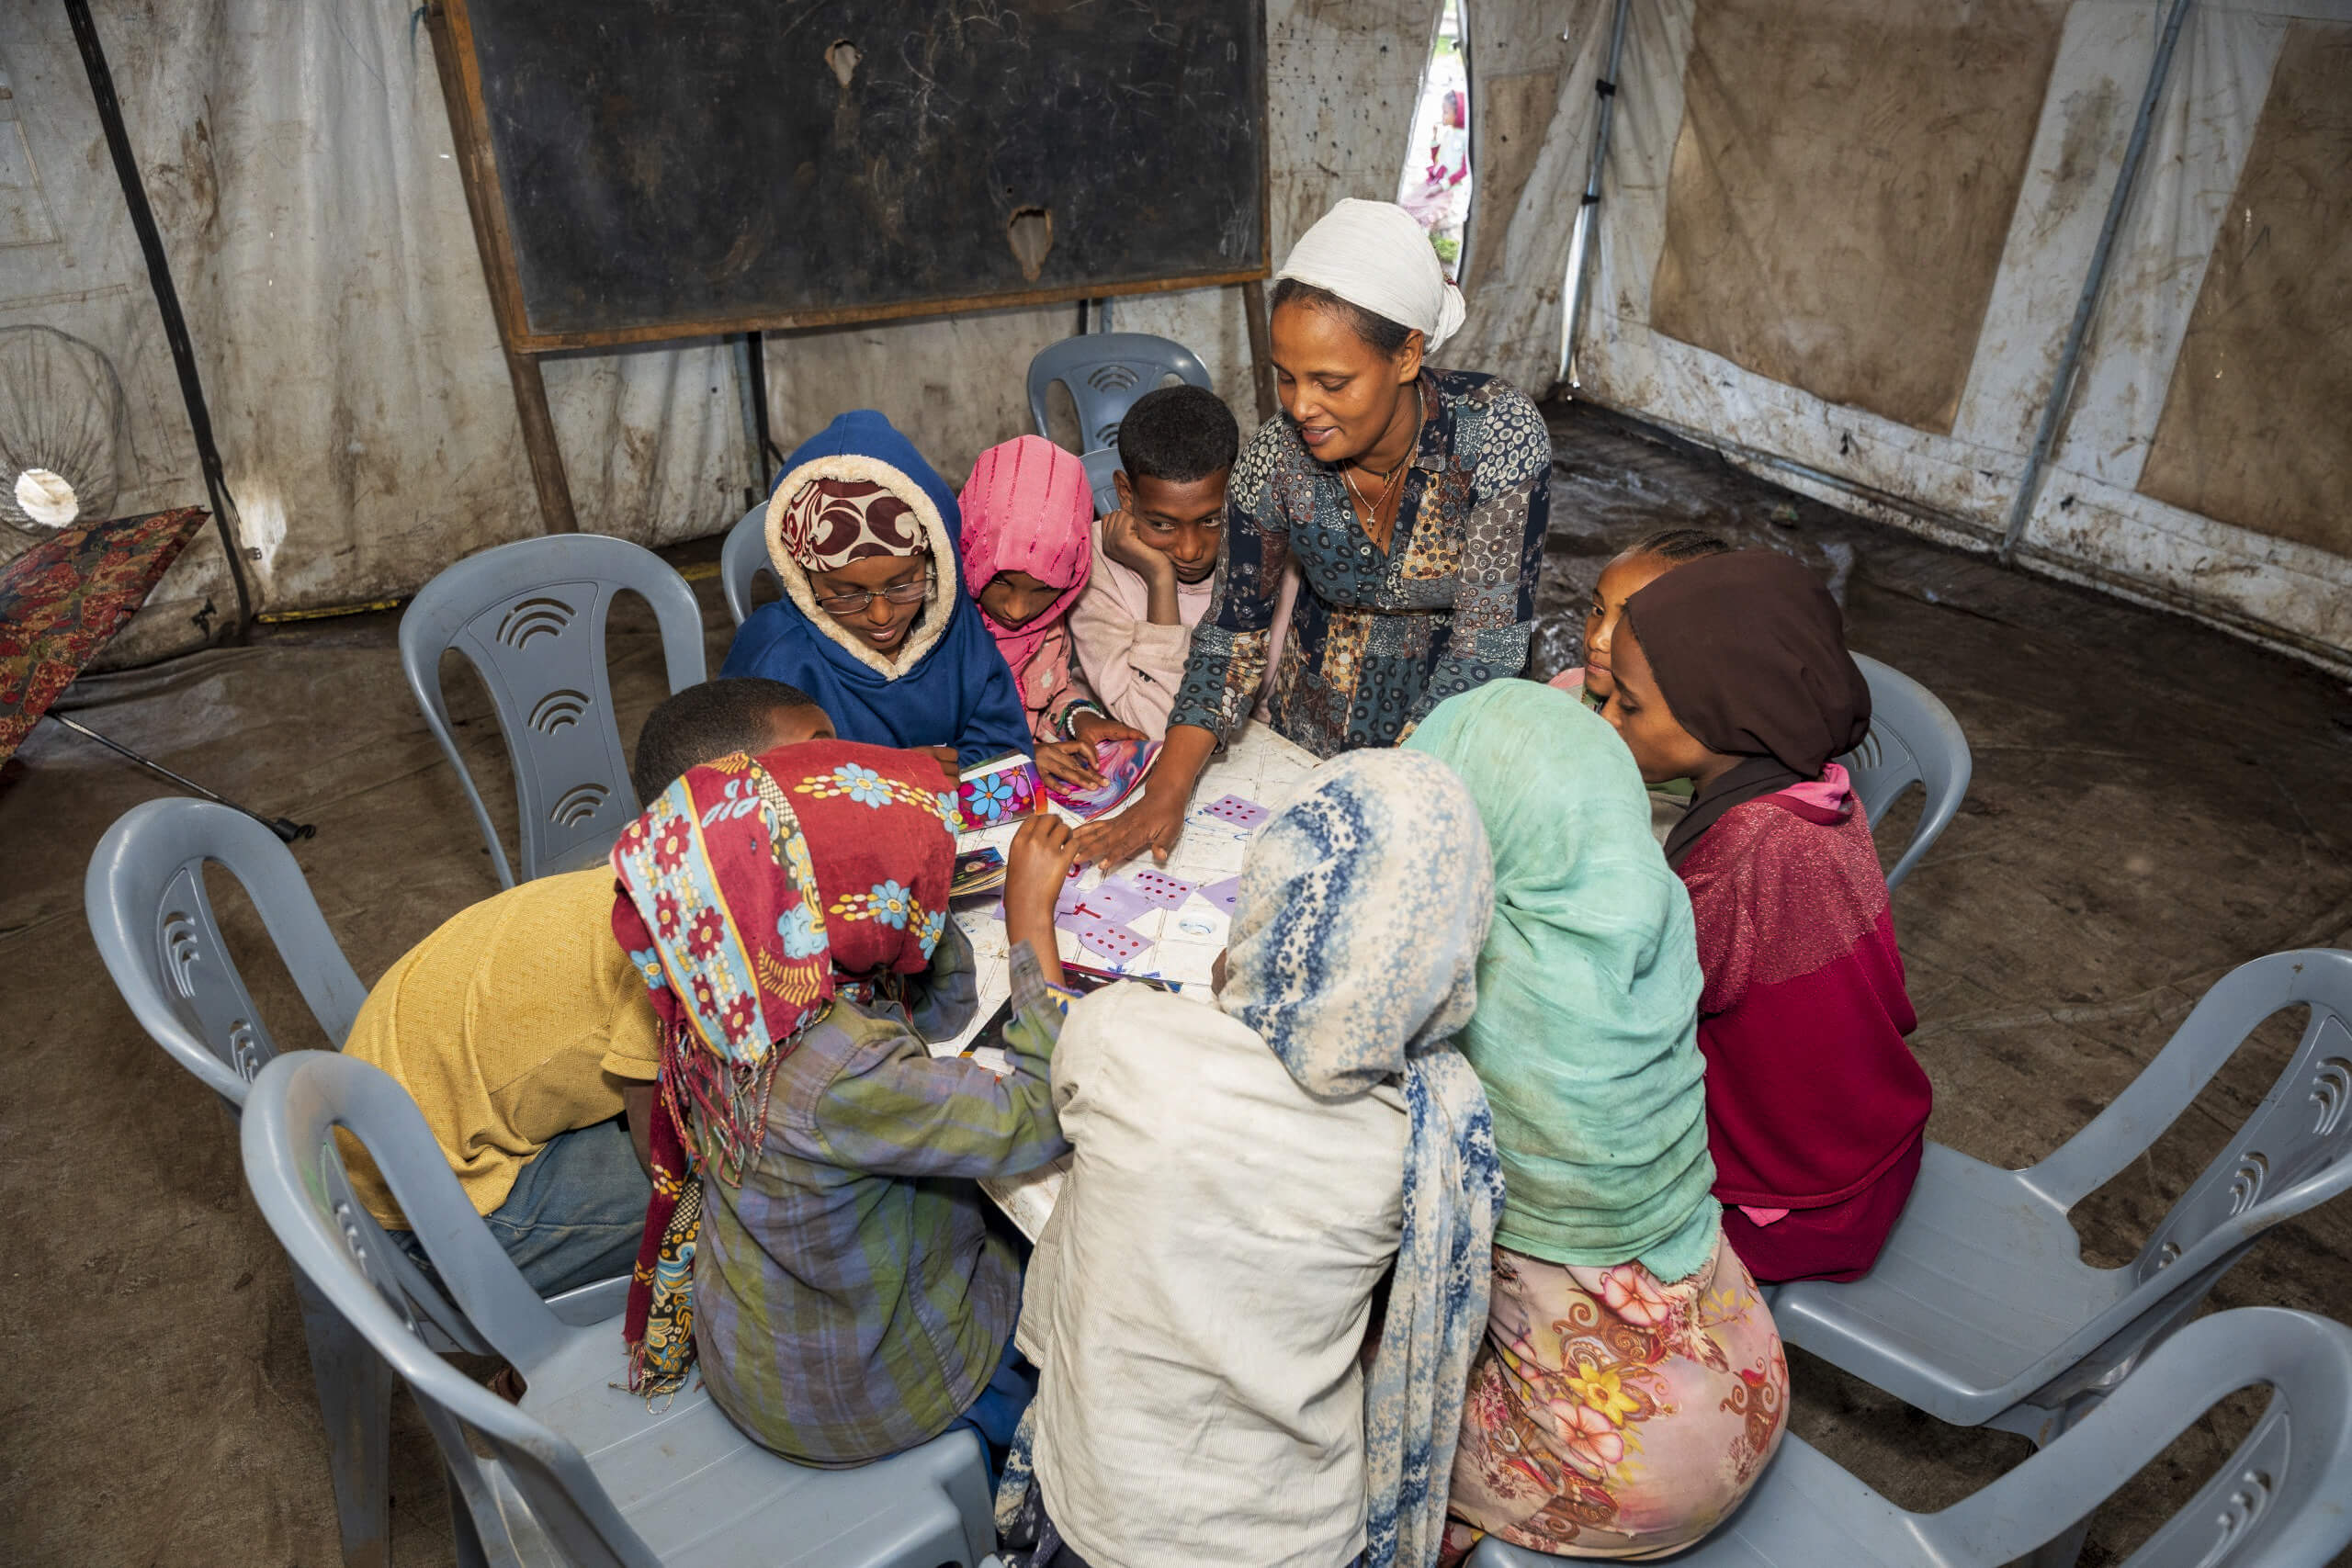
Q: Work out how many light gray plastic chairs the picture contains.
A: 9